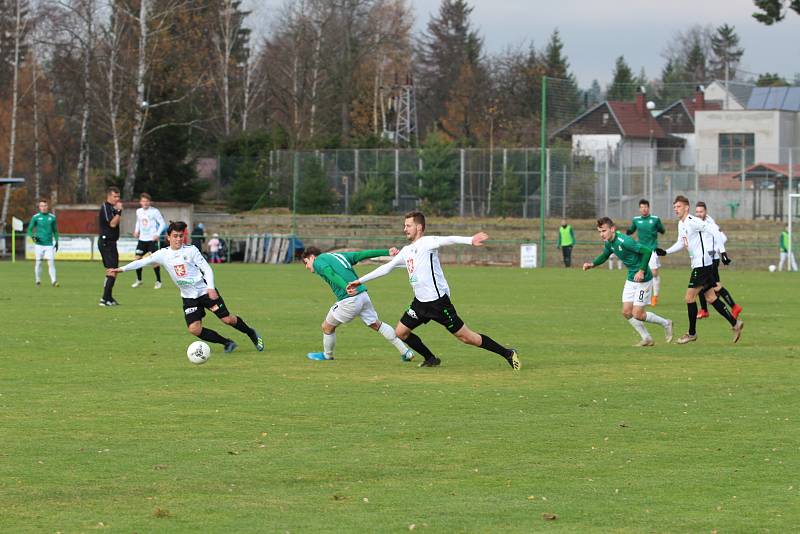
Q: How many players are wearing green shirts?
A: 4